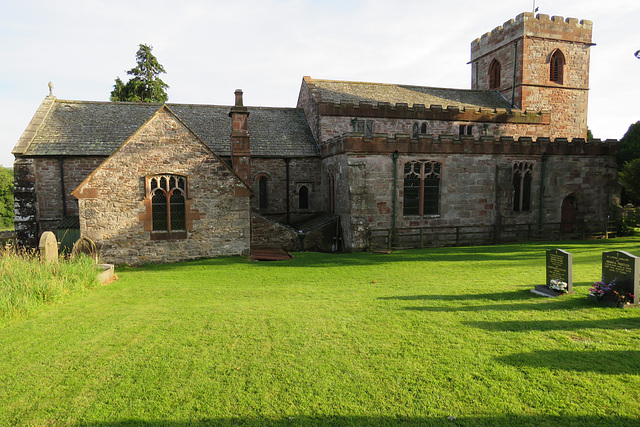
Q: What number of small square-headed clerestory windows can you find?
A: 2